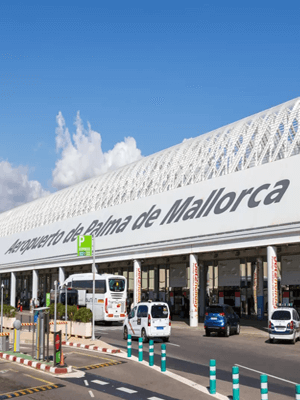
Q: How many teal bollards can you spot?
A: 8